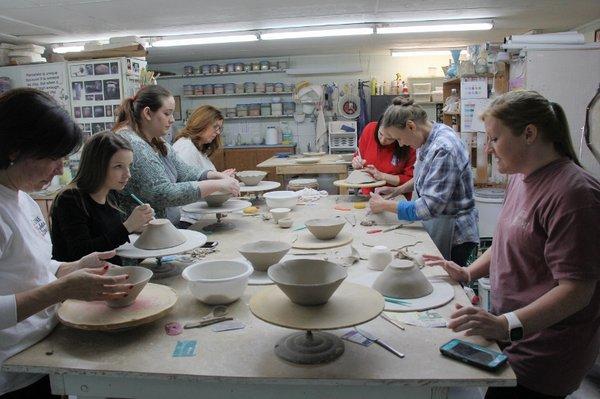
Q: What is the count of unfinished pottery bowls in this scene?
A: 9